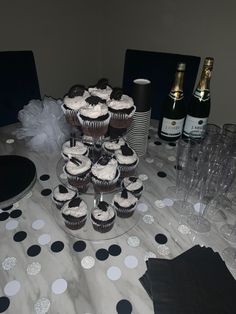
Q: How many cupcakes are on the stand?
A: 14